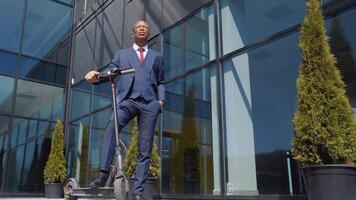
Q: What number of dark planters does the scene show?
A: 3